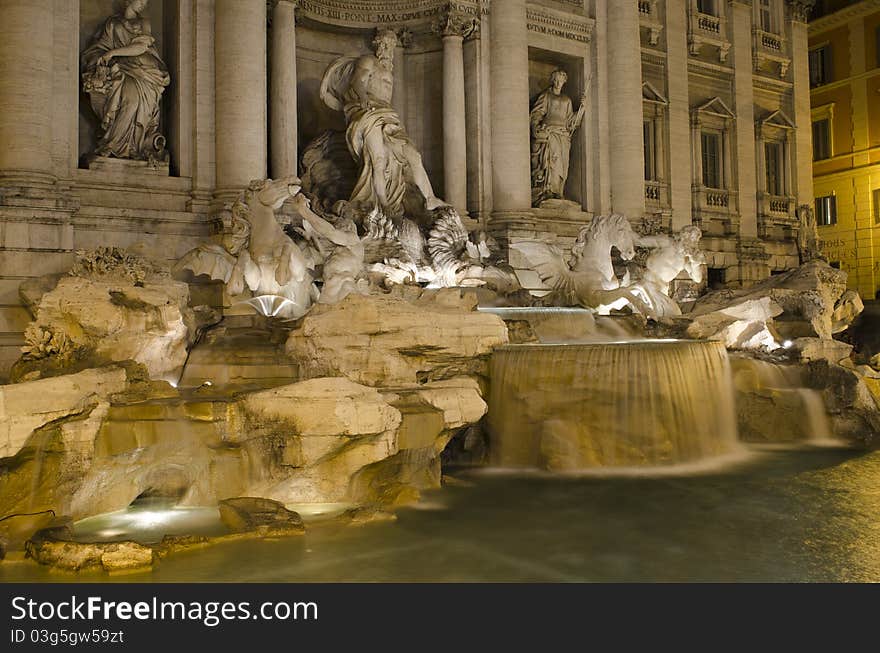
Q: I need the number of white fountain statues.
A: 7